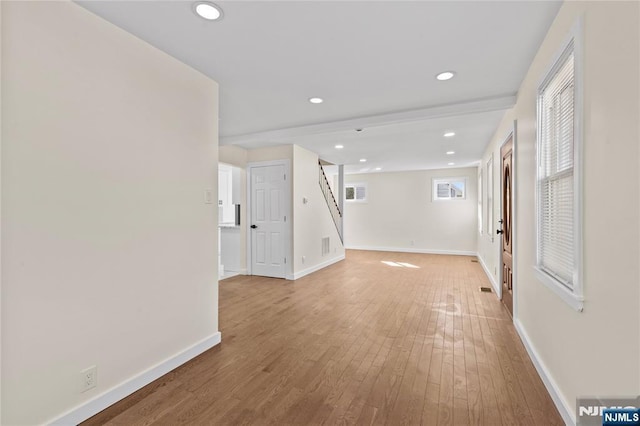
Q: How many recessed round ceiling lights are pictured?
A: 9